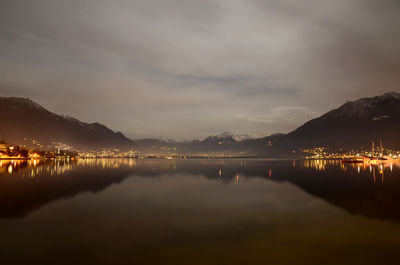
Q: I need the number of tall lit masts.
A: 2